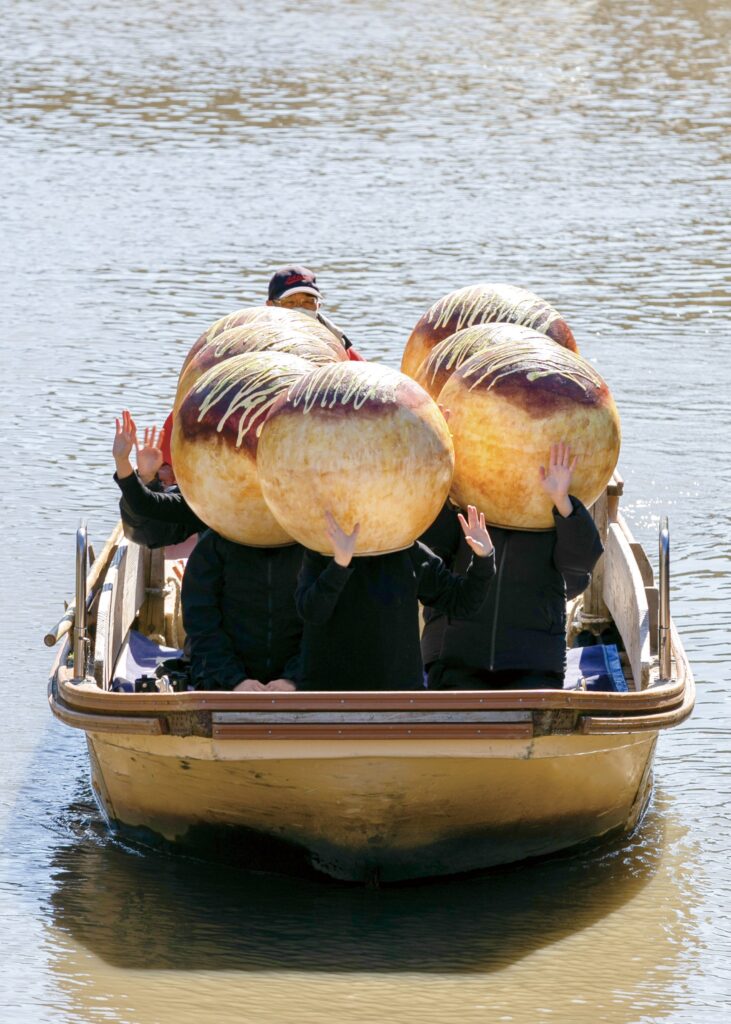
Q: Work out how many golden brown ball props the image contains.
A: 7